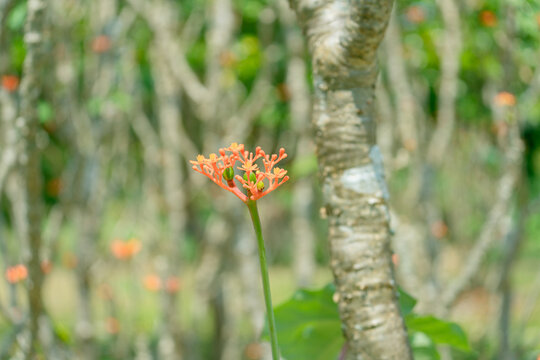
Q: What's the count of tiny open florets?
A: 5